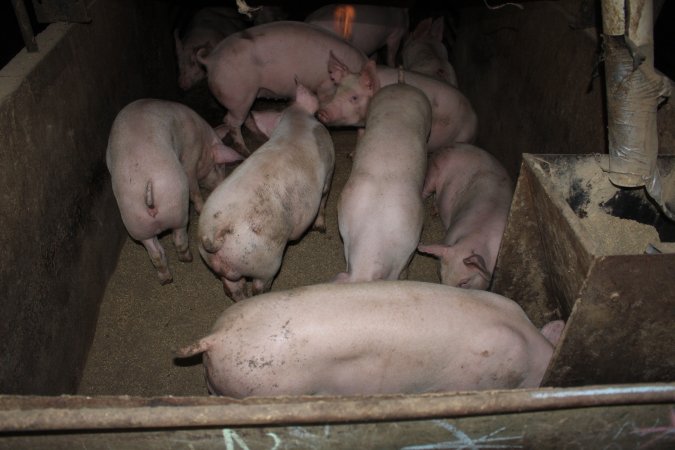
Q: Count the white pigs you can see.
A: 10